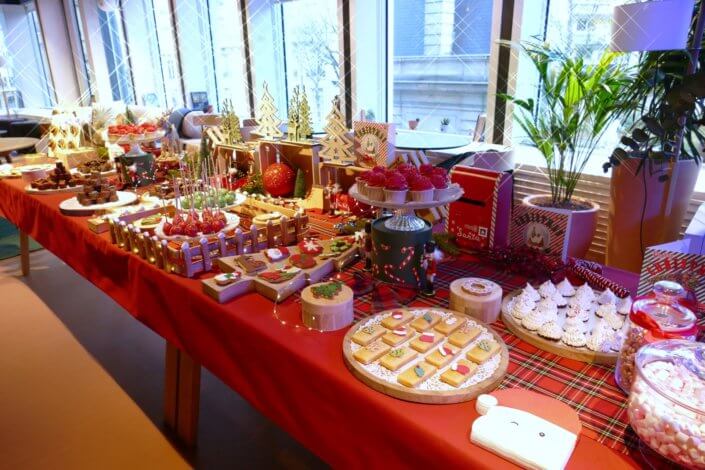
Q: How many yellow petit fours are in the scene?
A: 13